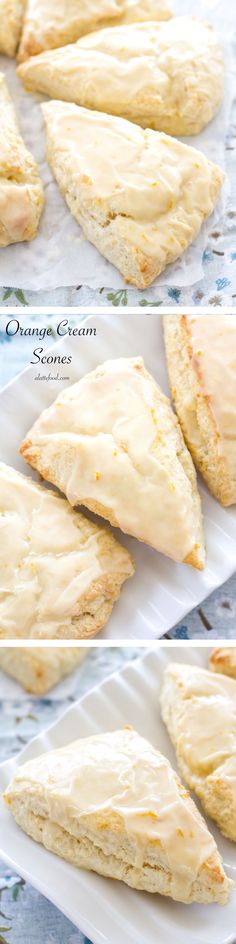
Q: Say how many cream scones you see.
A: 12